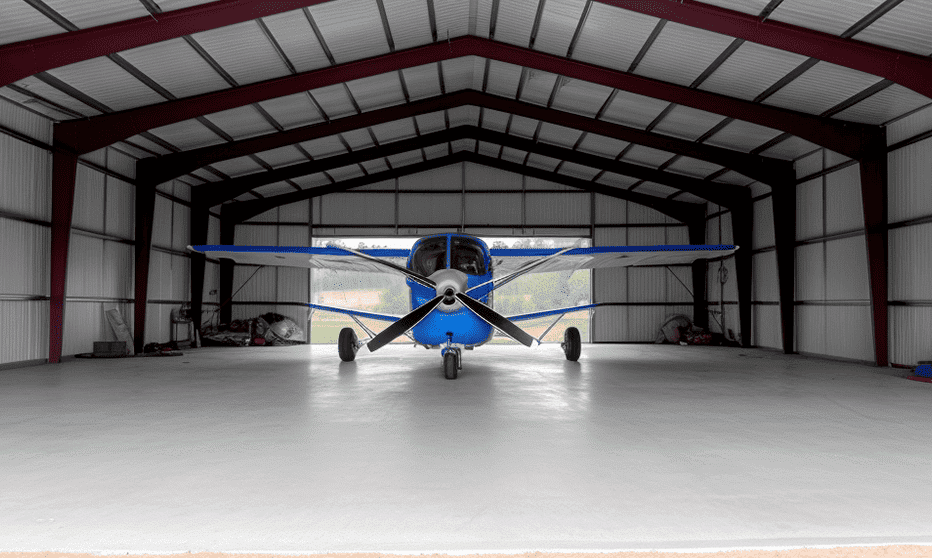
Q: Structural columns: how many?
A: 8